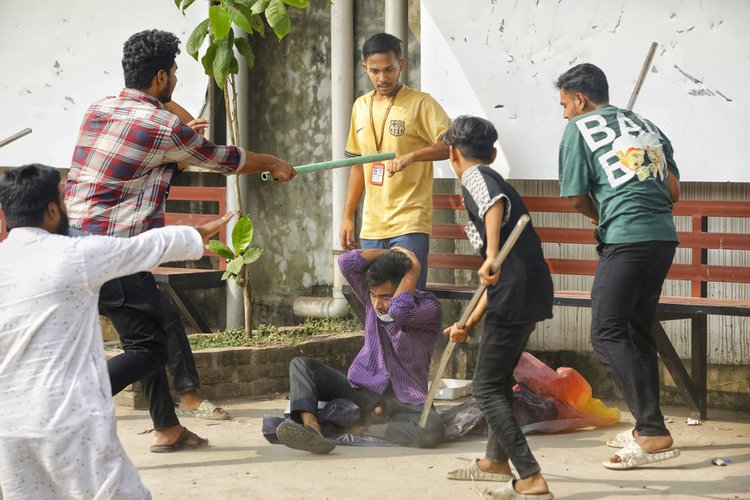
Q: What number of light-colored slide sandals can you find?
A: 5